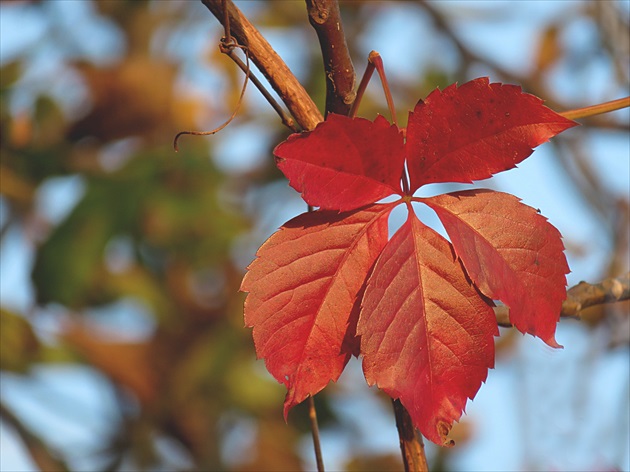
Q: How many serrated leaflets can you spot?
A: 5